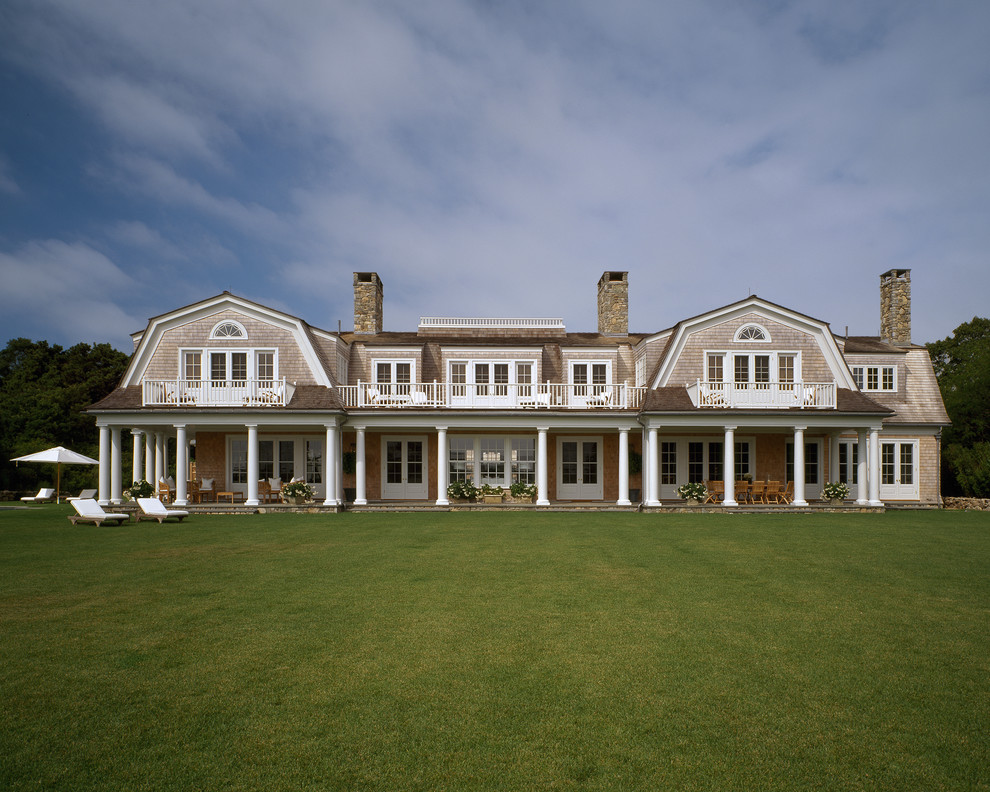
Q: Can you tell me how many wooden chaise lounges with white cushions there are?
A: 4